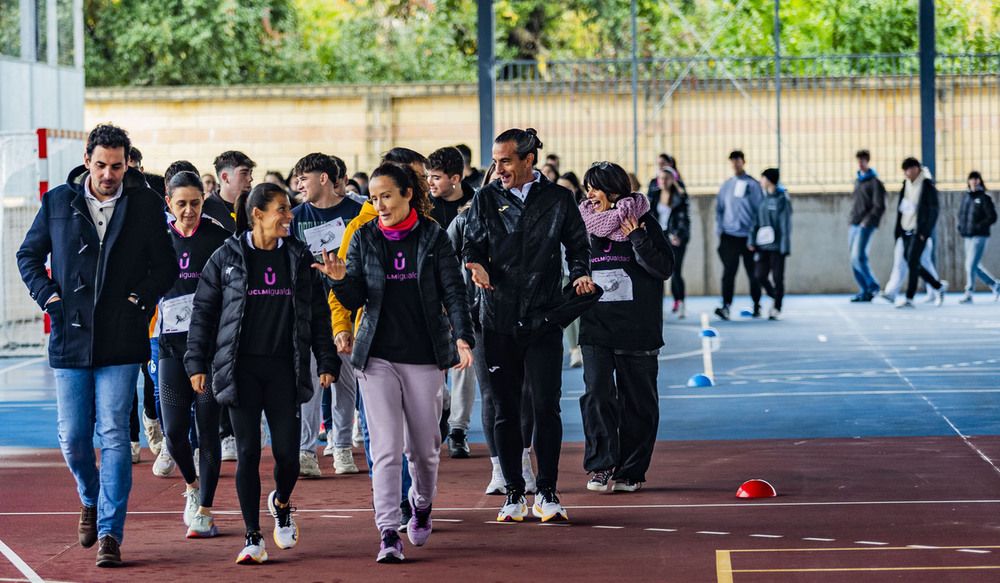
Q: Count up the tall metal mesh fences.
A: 1